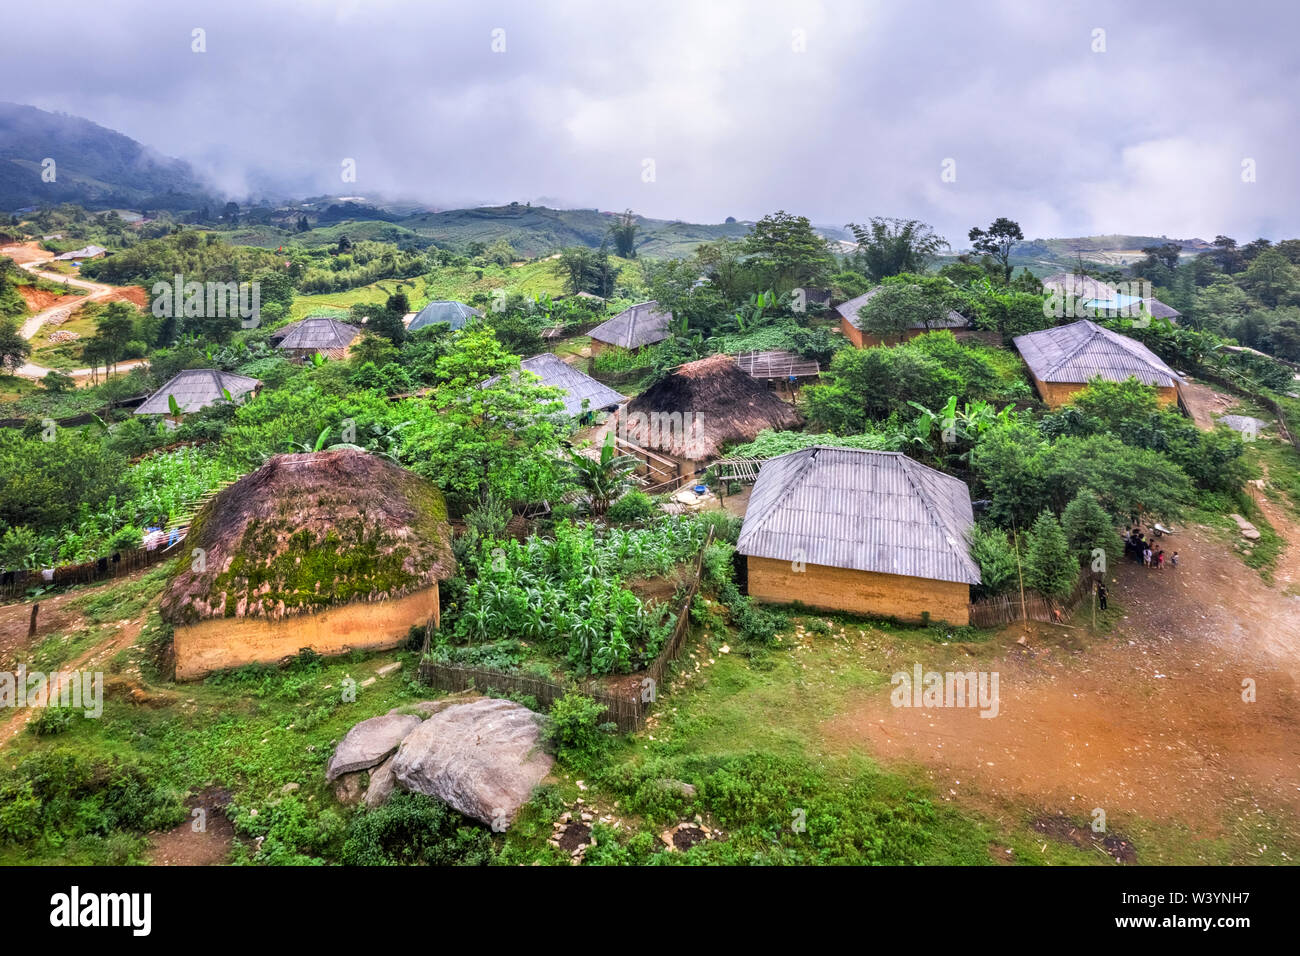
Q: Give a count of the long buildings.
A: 0